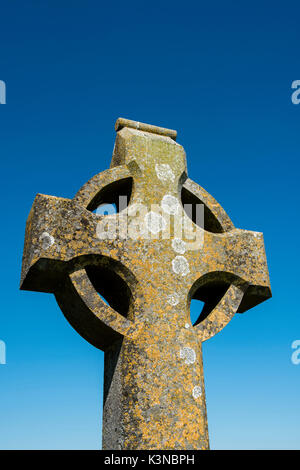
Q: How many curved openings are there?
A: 4